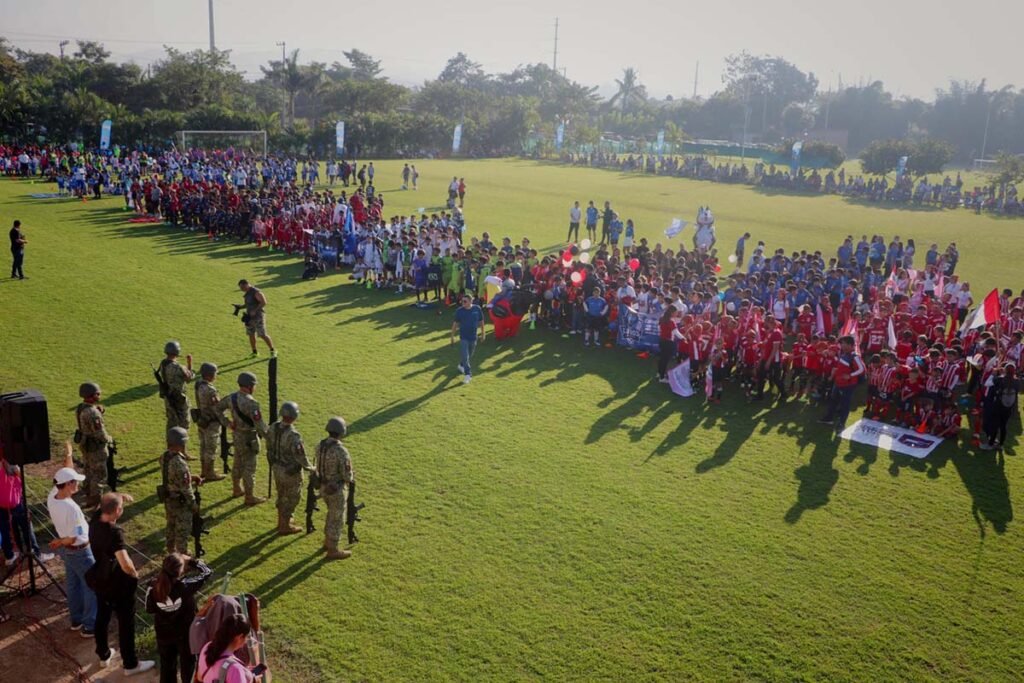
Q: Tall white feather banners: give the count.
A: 7